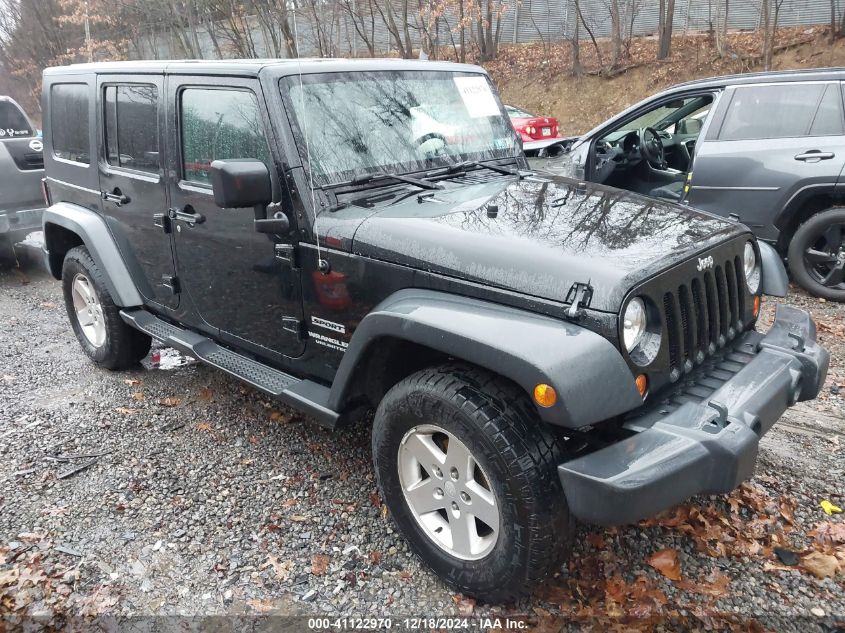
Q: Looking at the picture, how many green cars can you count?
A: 0